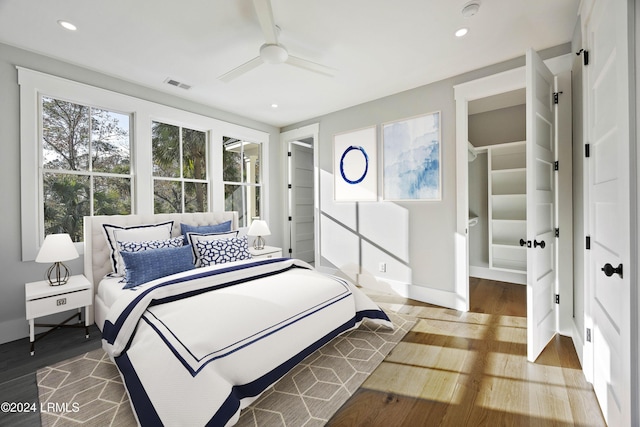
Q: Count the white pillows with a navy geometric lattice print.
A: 2